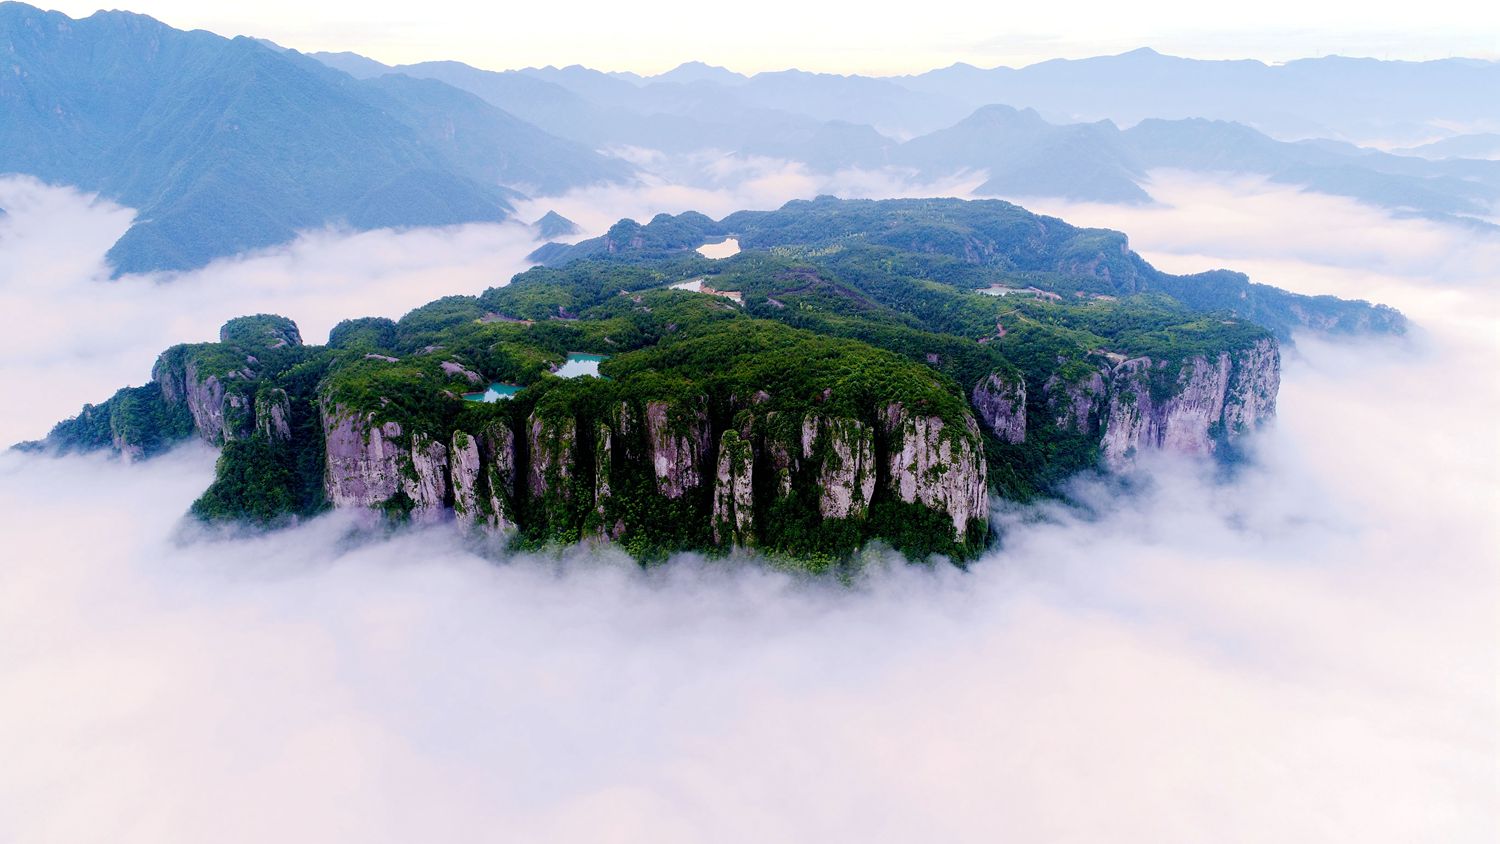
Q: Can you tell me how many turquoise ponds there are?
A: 2